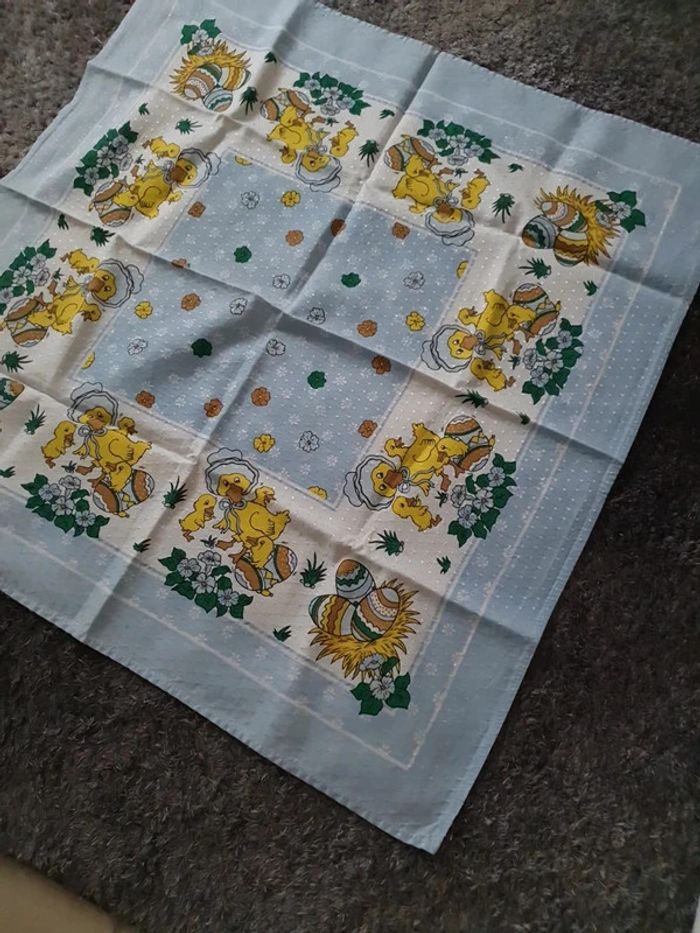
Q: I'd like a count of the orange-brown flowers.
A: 12